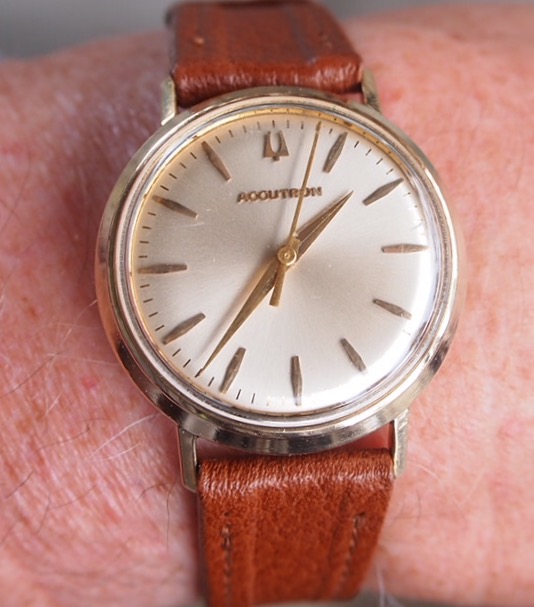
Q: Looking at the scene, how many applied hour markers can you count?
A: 11